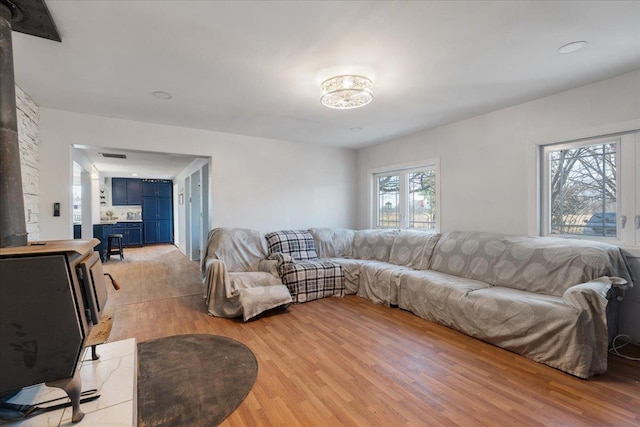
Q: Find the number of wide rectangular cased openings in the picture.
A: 1